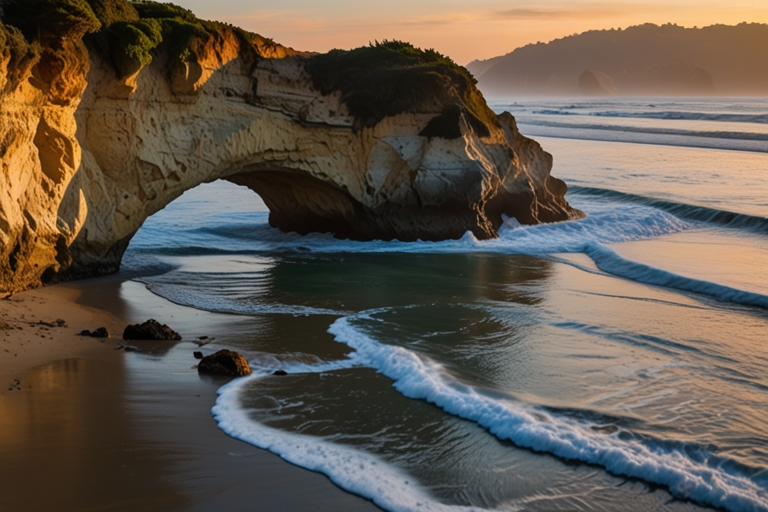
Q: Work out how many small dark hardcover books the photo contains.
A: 0